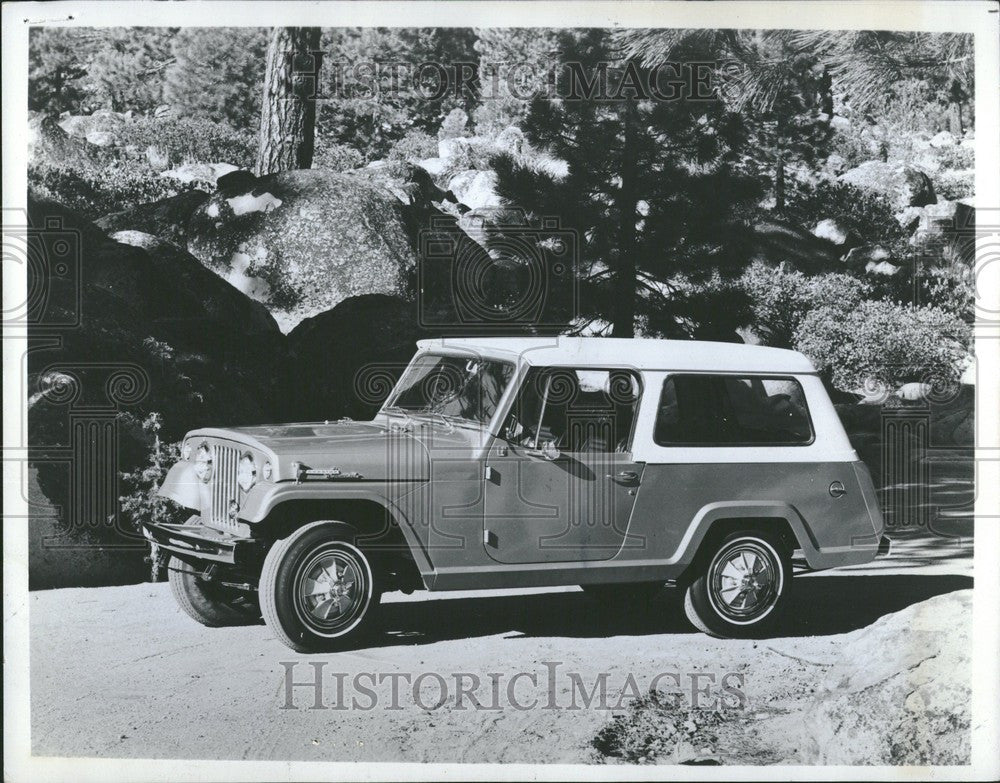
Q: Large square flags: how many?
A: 0